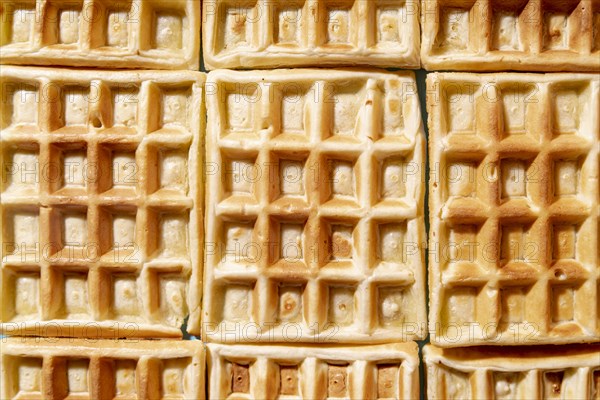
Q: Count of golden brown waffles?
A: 9